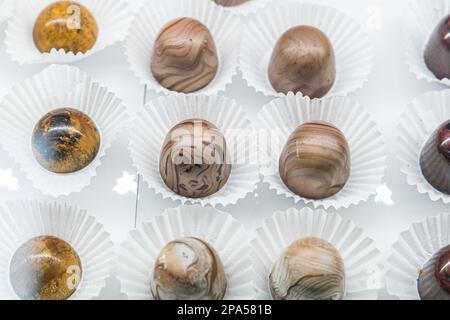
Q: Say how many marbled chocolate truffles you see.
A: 6